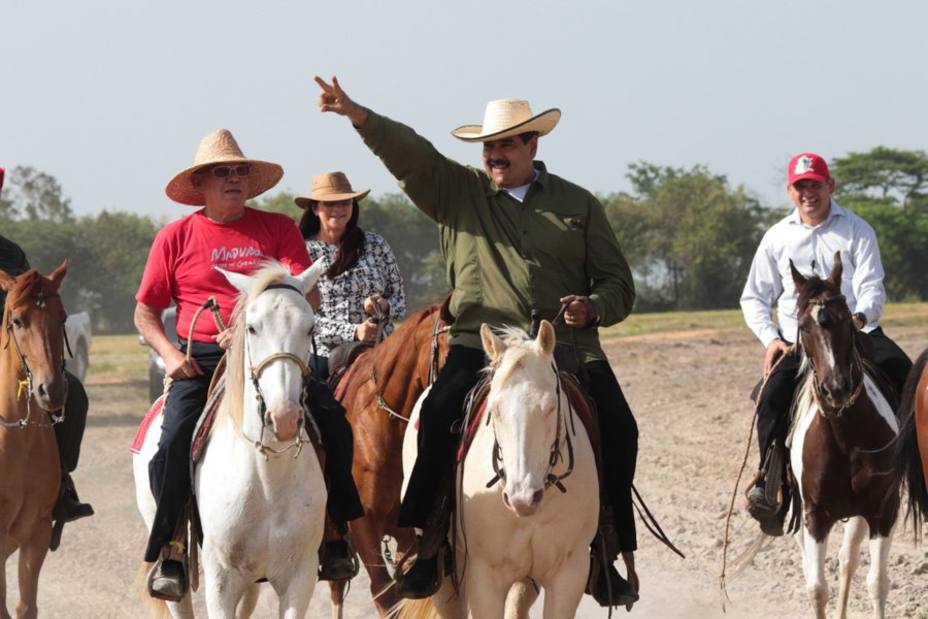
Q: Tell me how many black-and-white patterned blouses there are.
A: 1